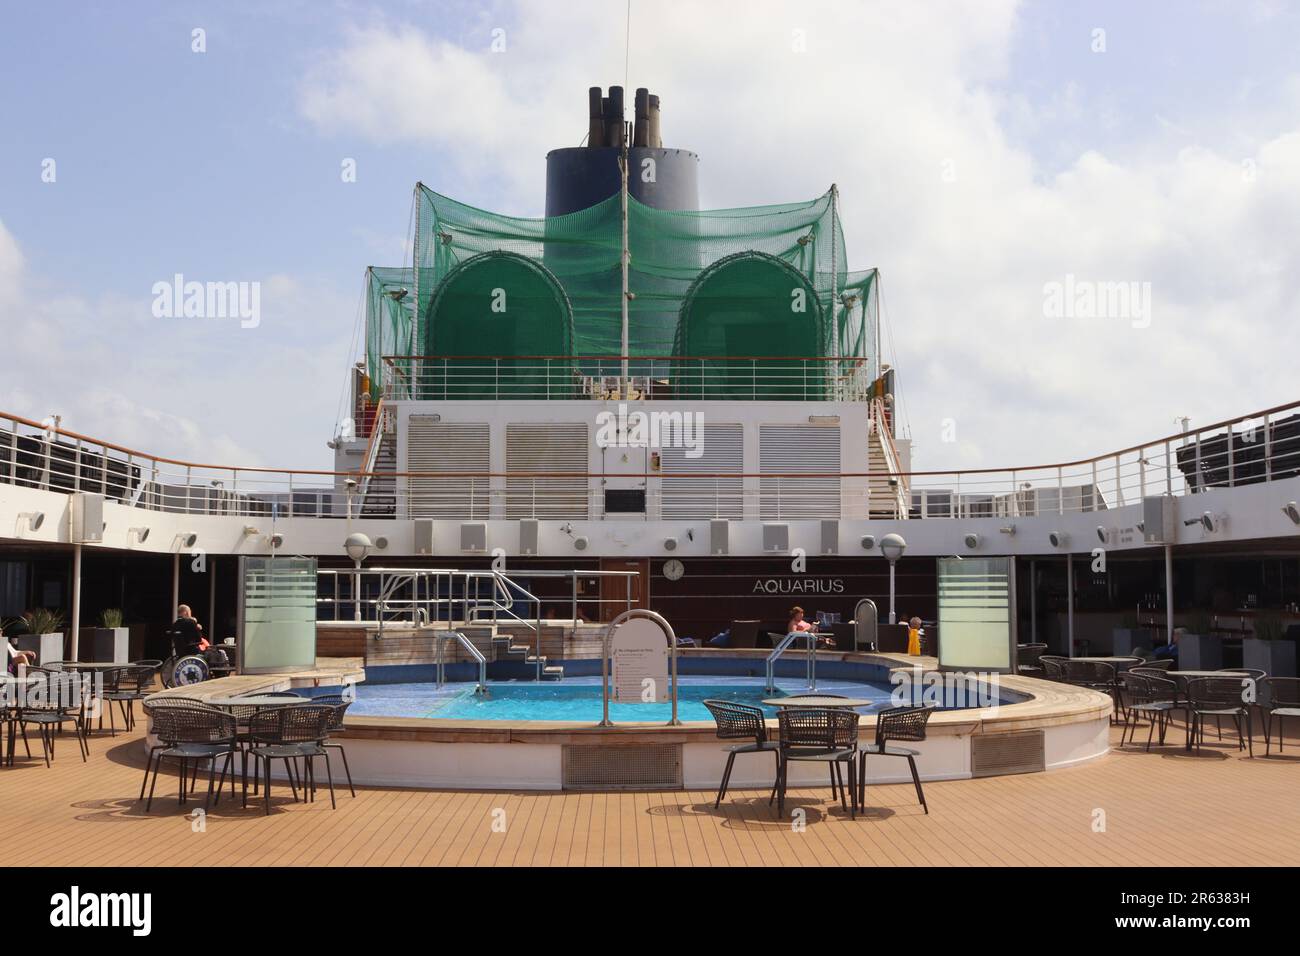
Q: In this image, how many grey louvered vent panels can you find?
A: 4